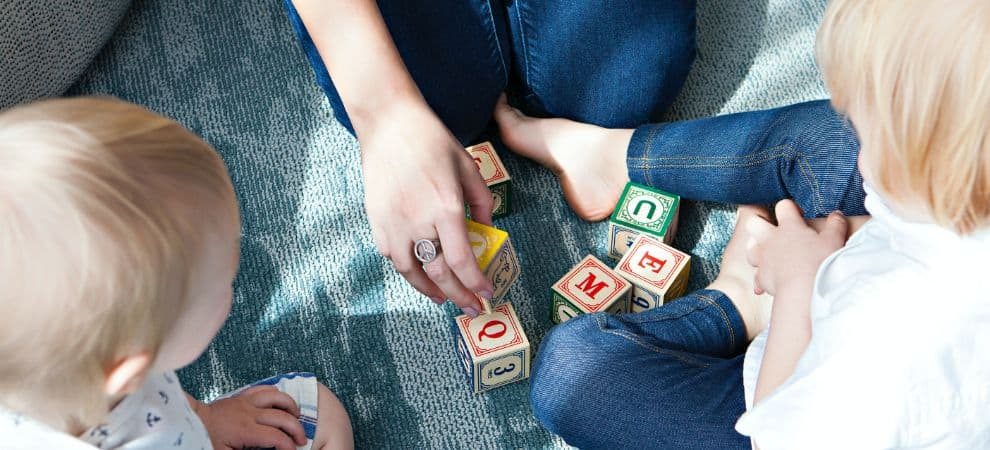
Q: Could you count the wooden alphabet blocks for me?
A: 6